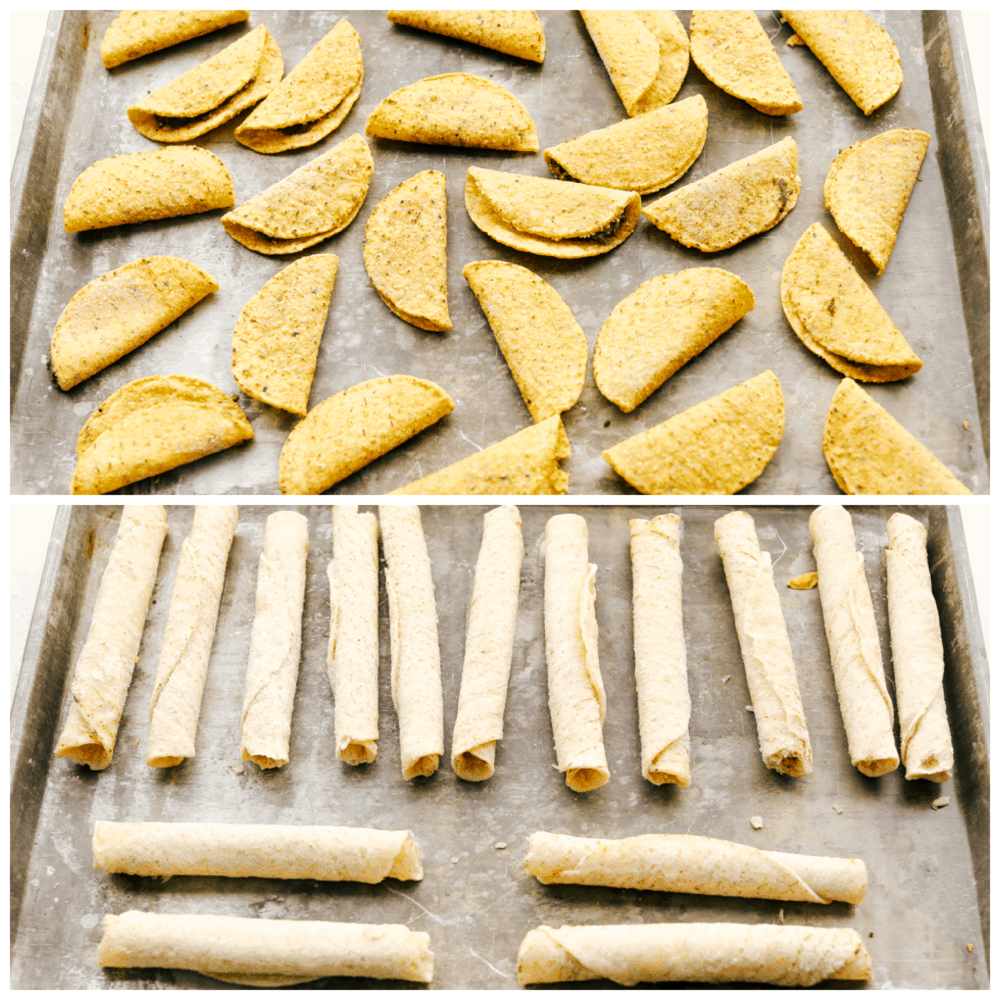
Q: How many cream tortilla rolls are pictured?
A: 15